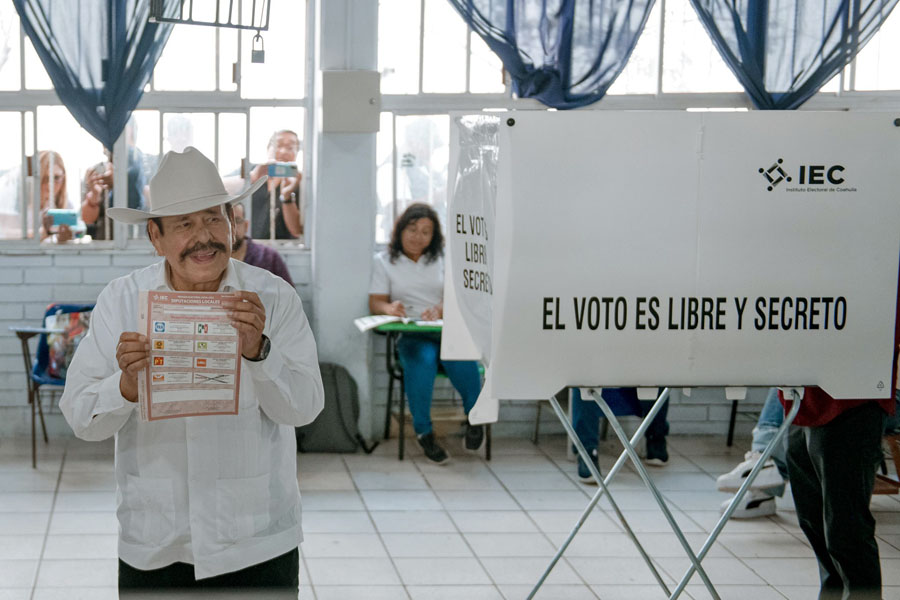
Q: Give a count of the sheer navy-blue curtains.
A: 3